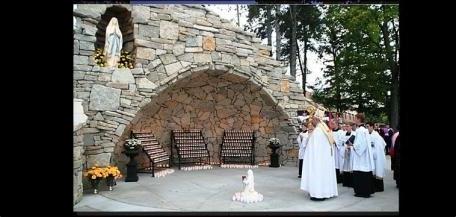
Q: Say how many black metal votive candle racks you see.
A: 3